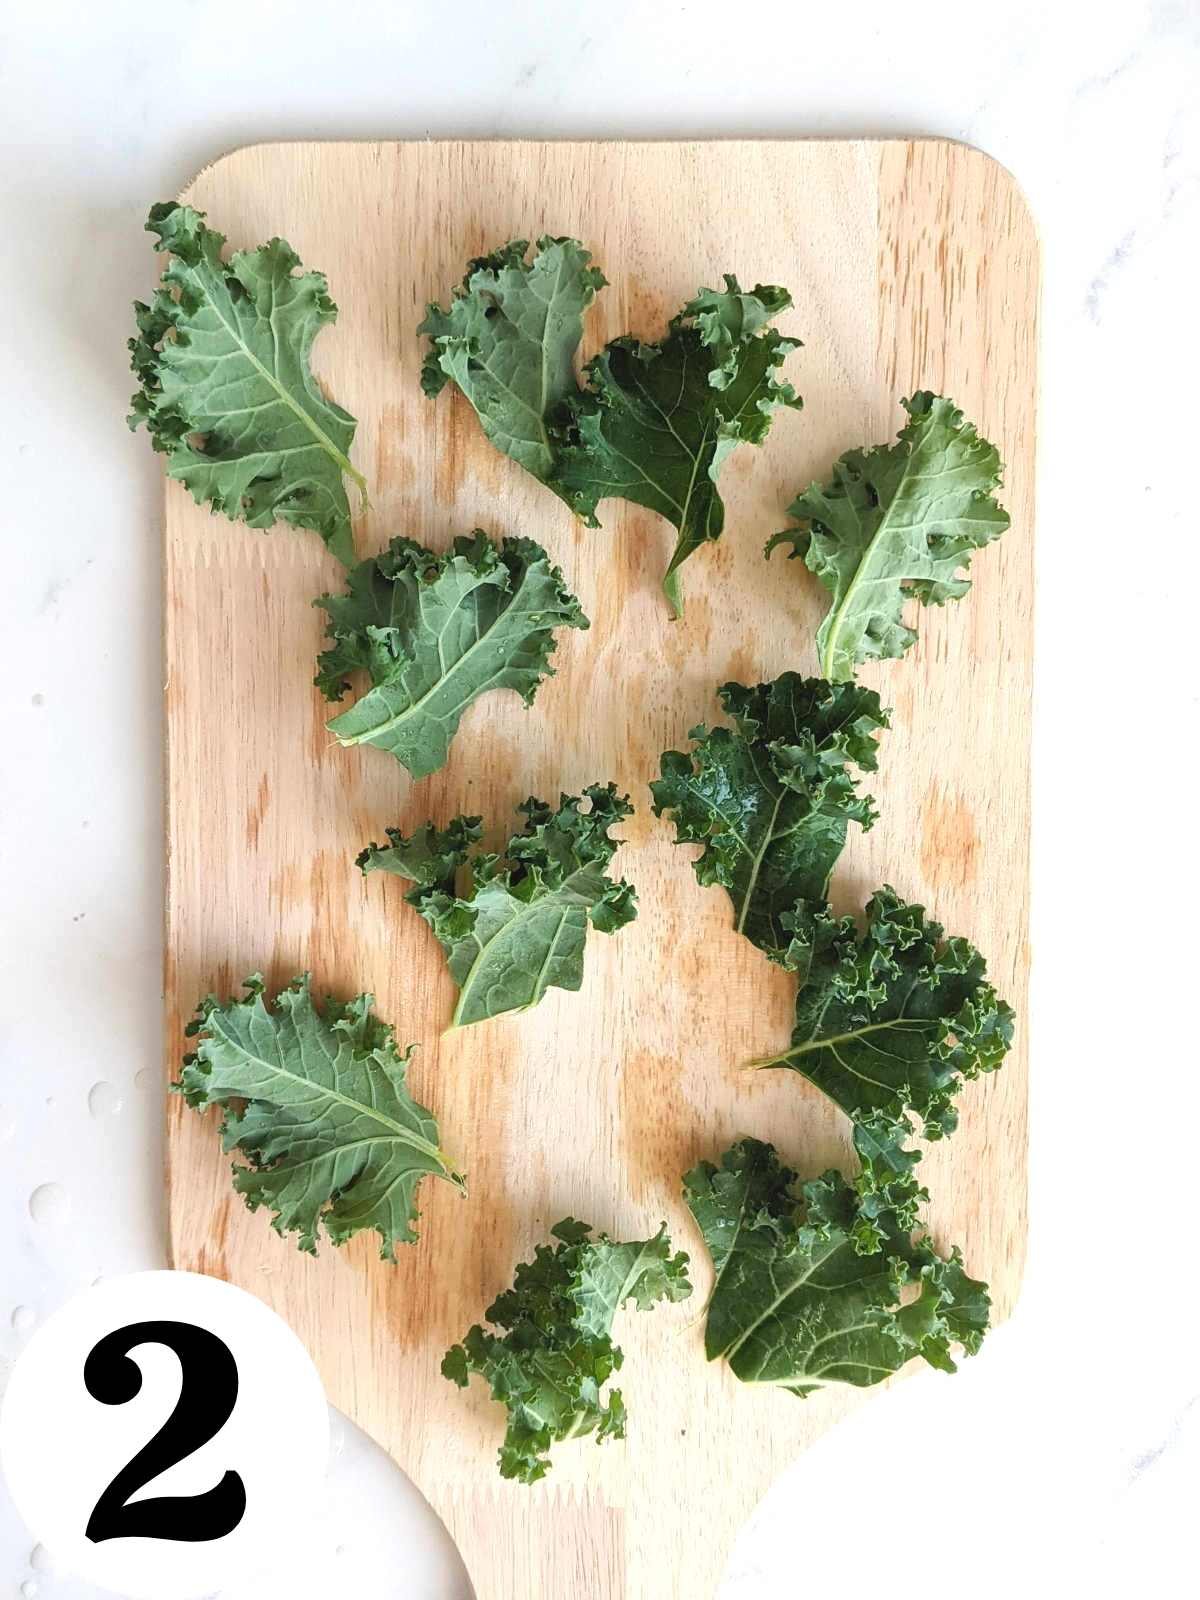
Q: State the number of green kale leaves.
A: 11